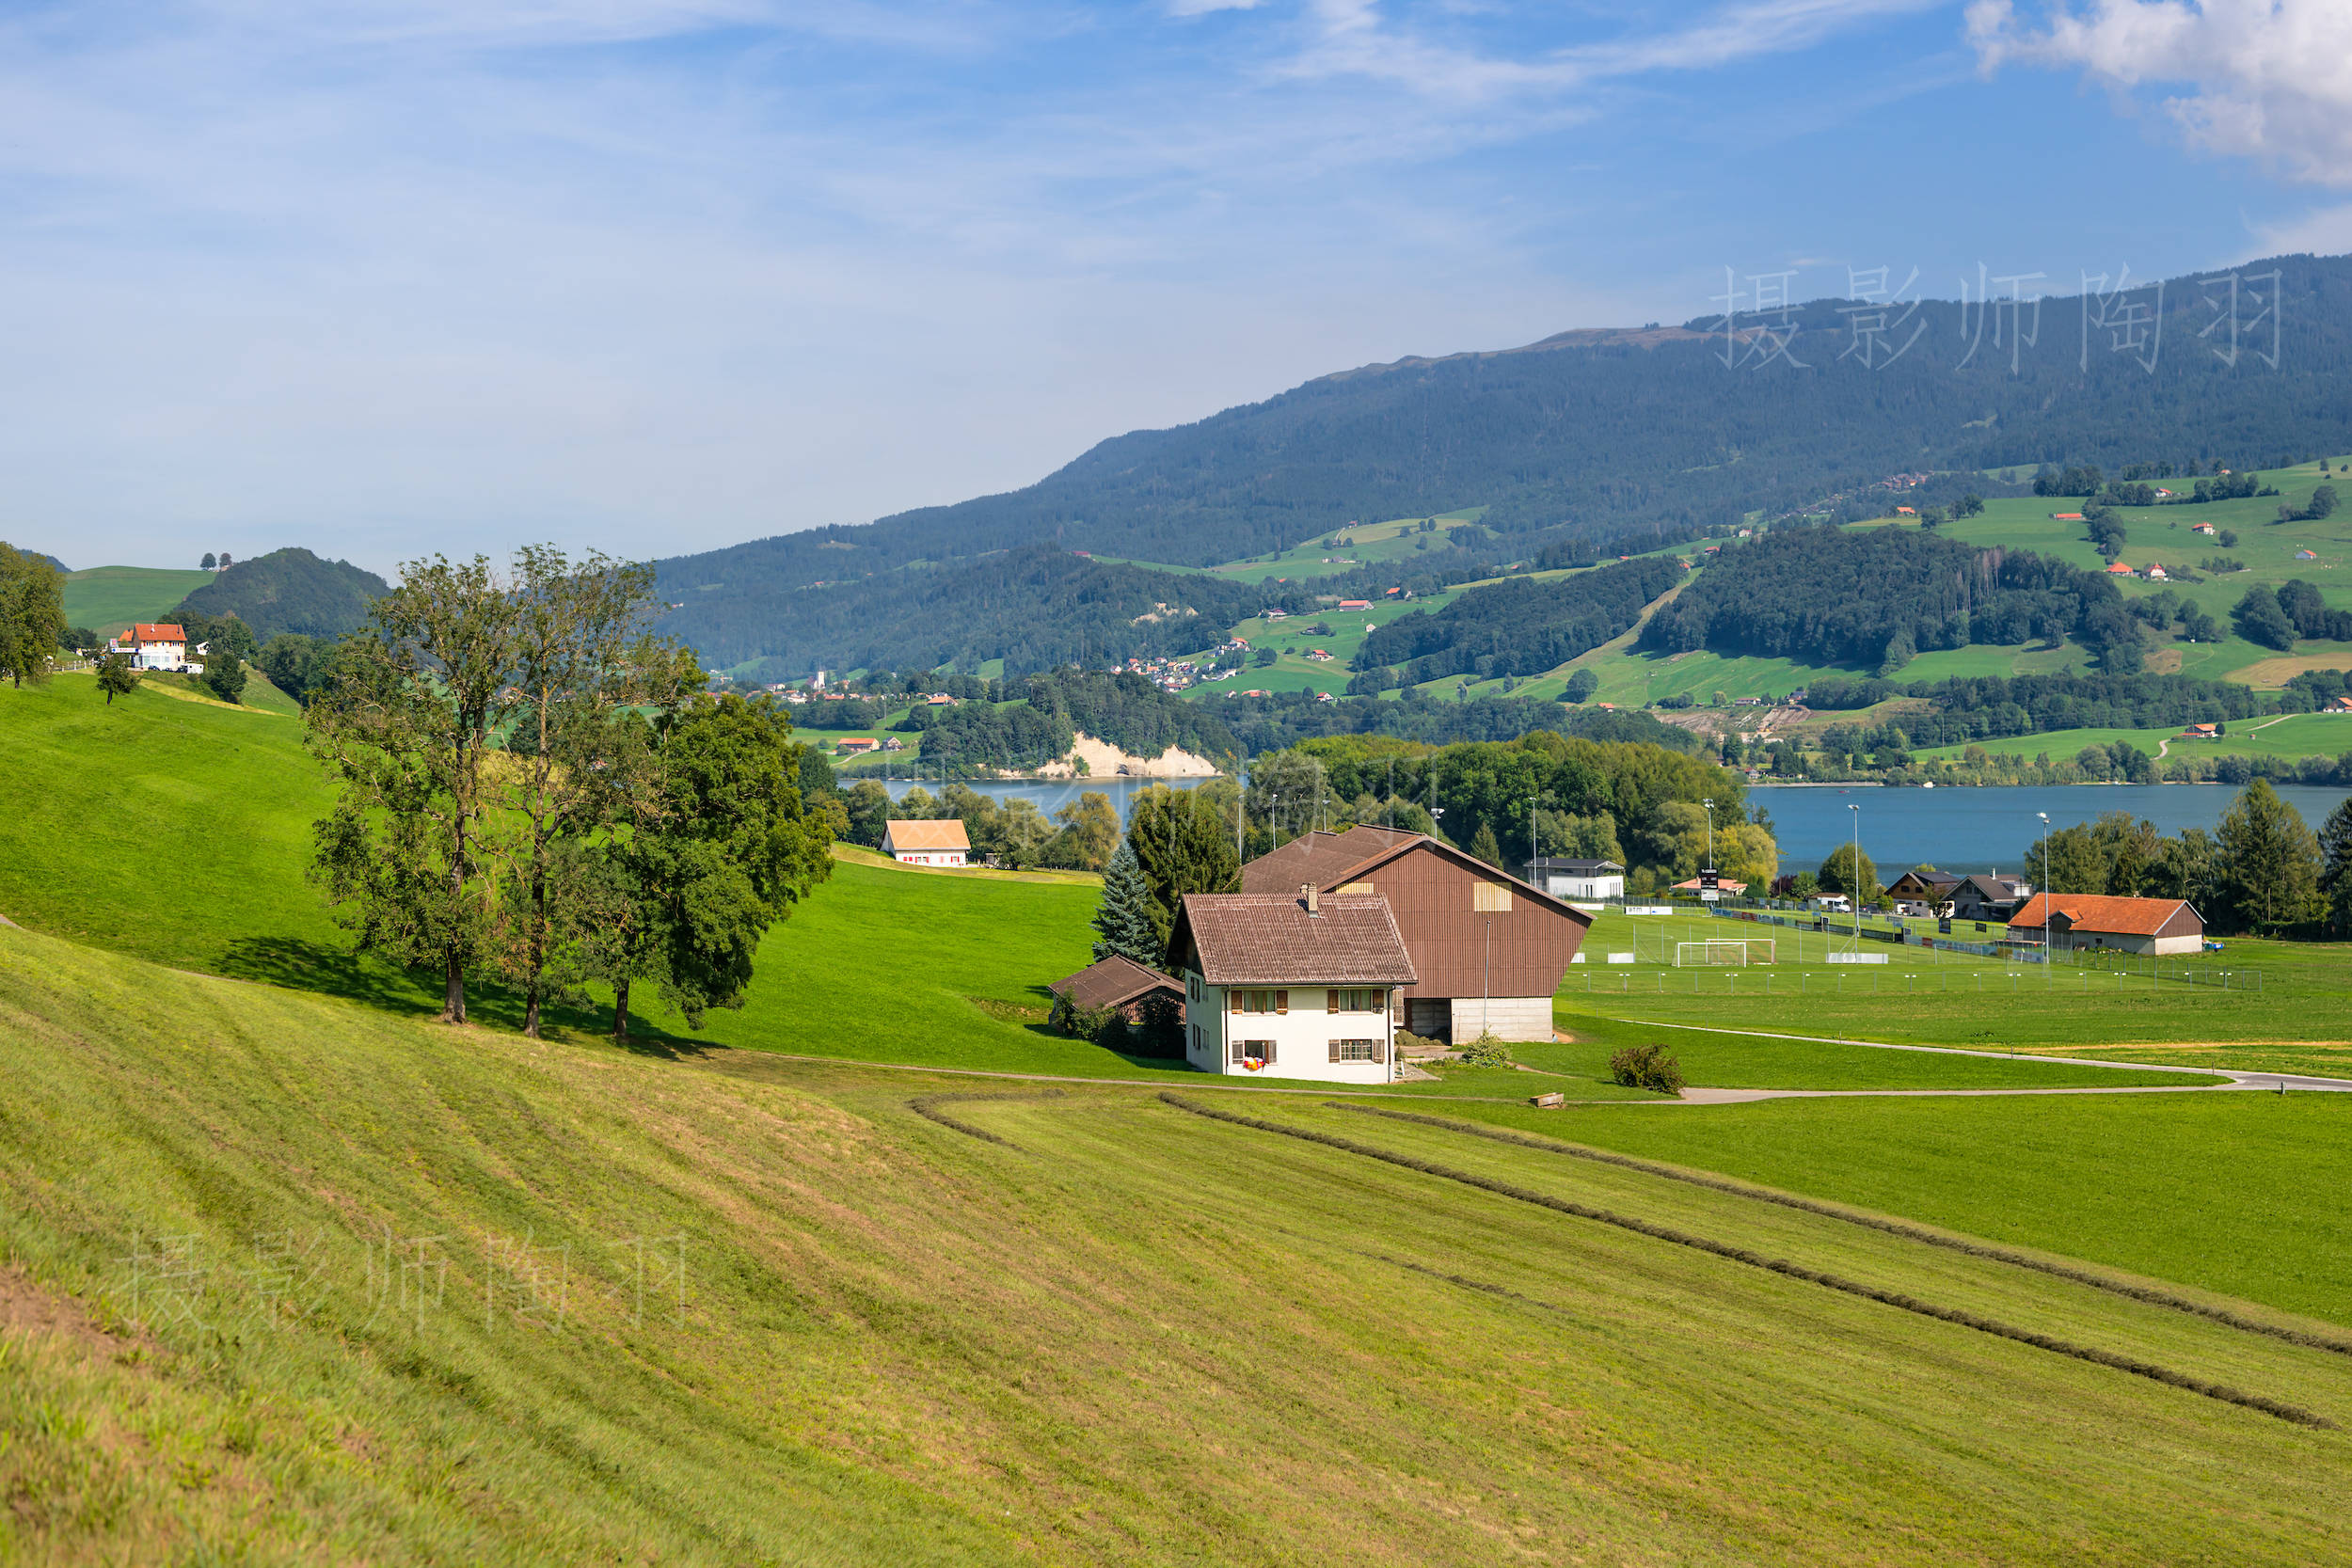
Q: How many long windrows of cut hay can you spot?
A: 2